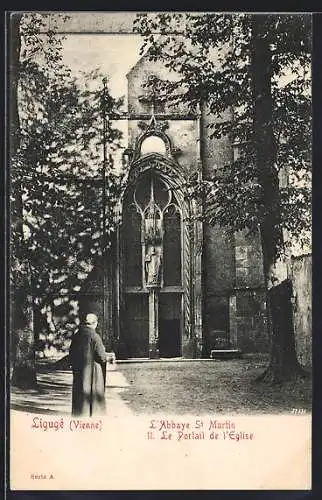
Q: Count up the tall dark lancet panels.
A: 2